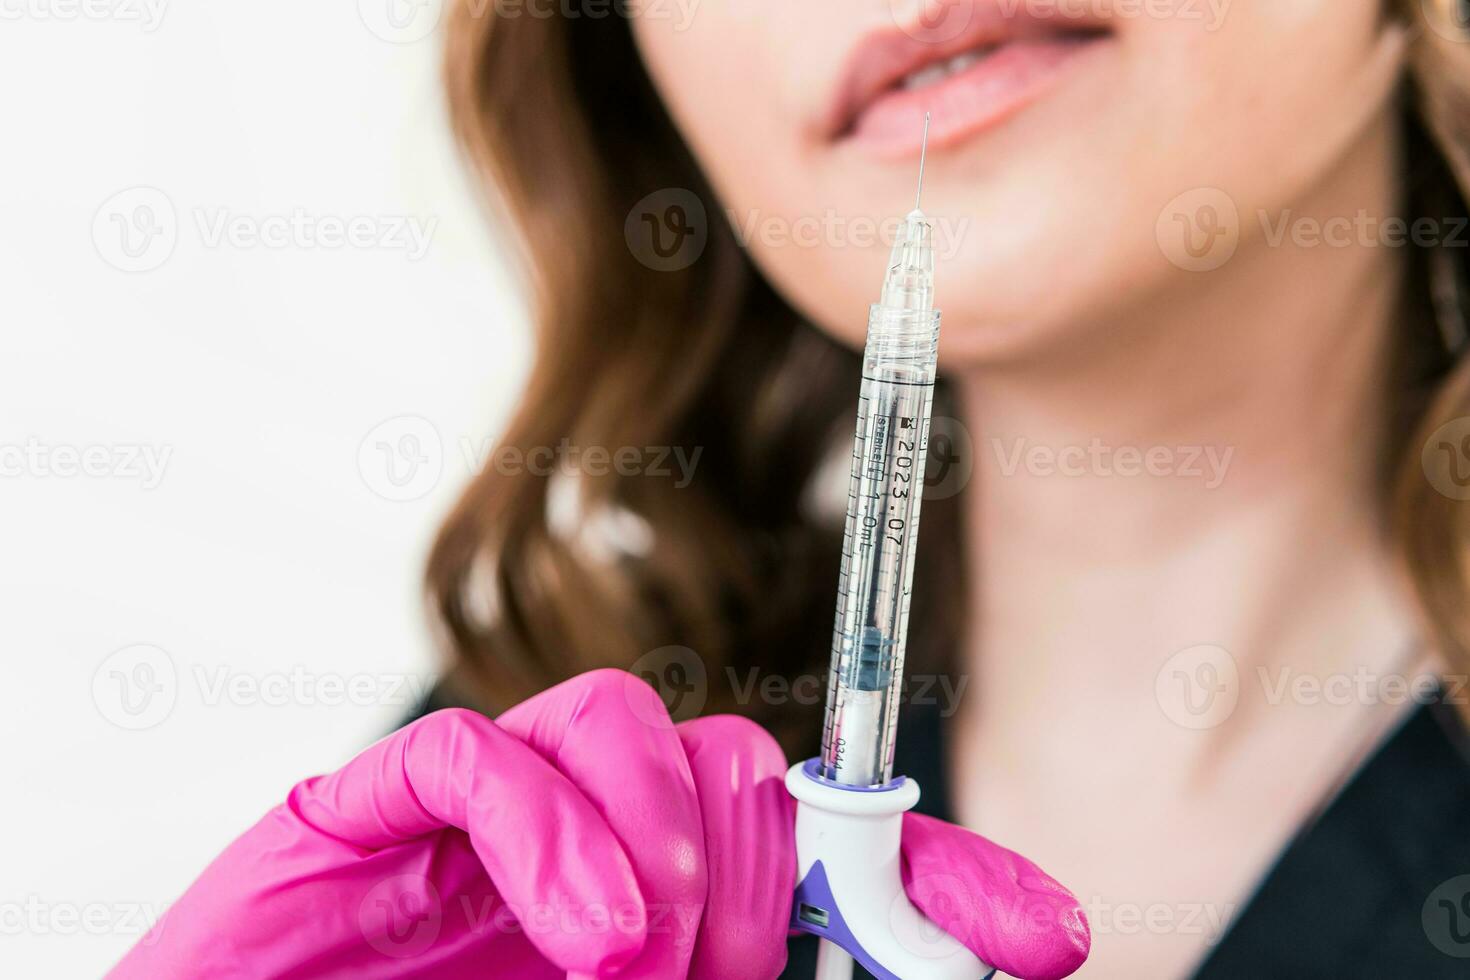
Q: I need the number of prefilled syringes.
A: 1